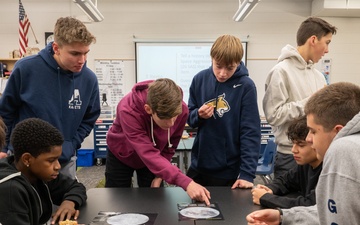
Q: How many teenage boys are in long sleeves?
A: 7